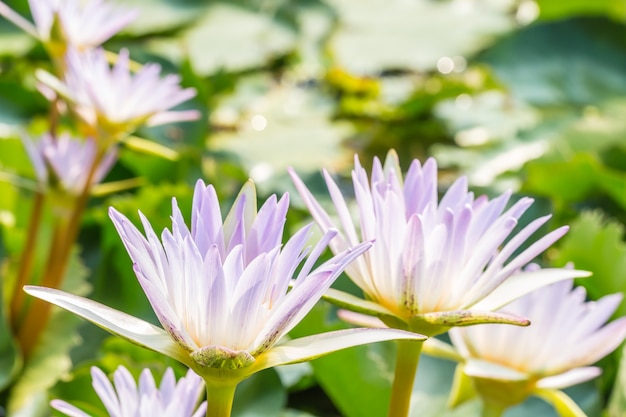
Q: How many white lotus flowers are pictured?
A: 7